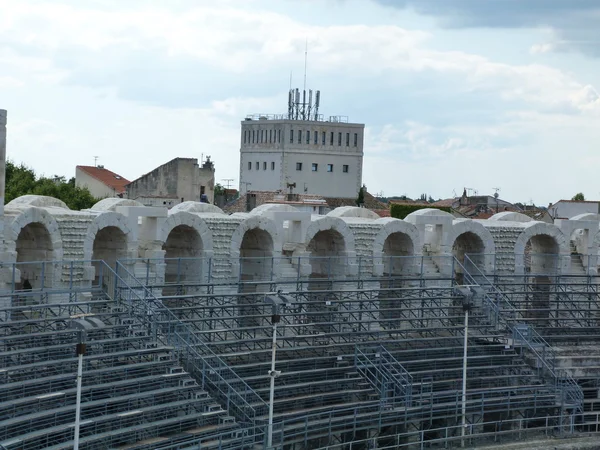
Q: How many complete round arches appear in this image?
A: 8